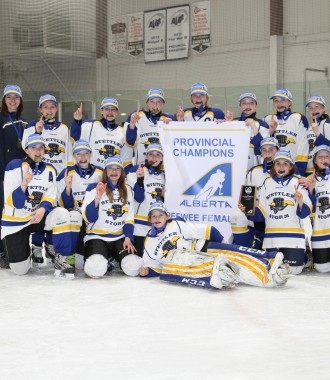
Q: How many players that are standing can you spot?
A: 7